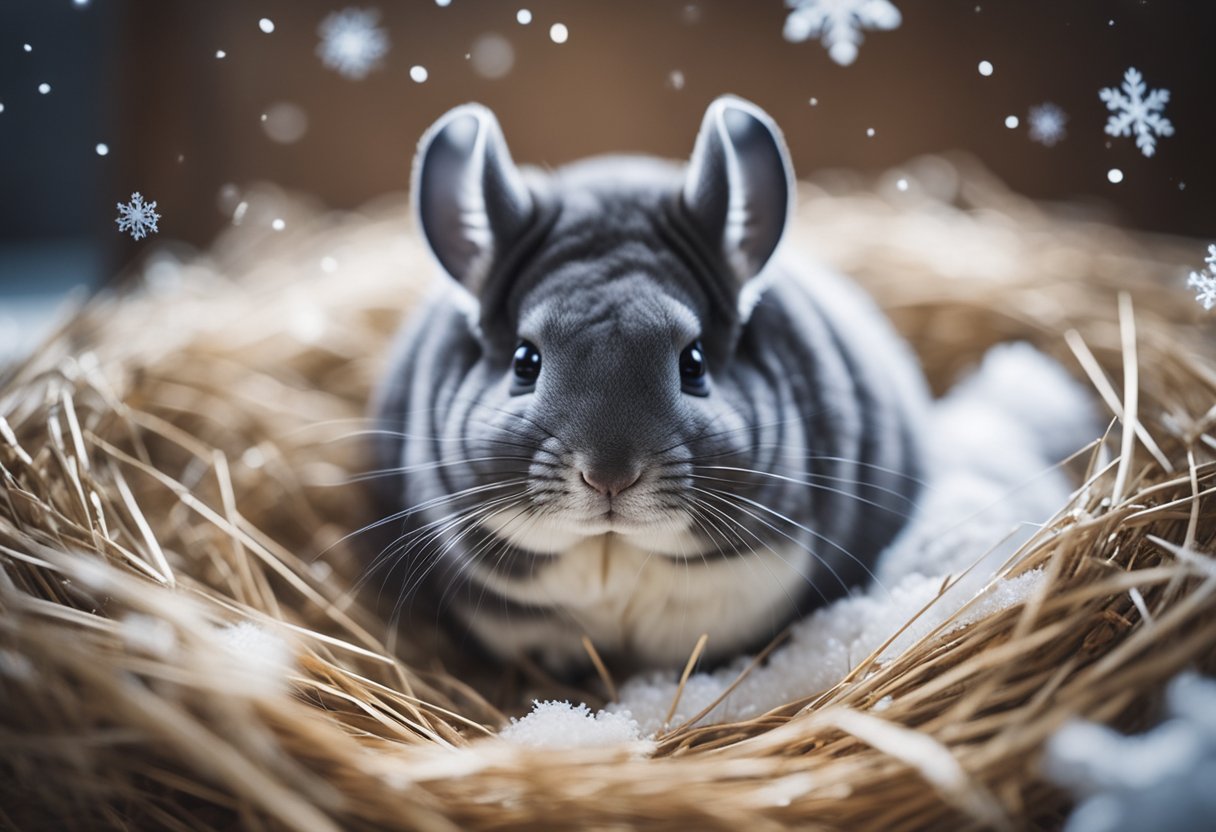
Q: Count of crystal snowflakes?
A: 6